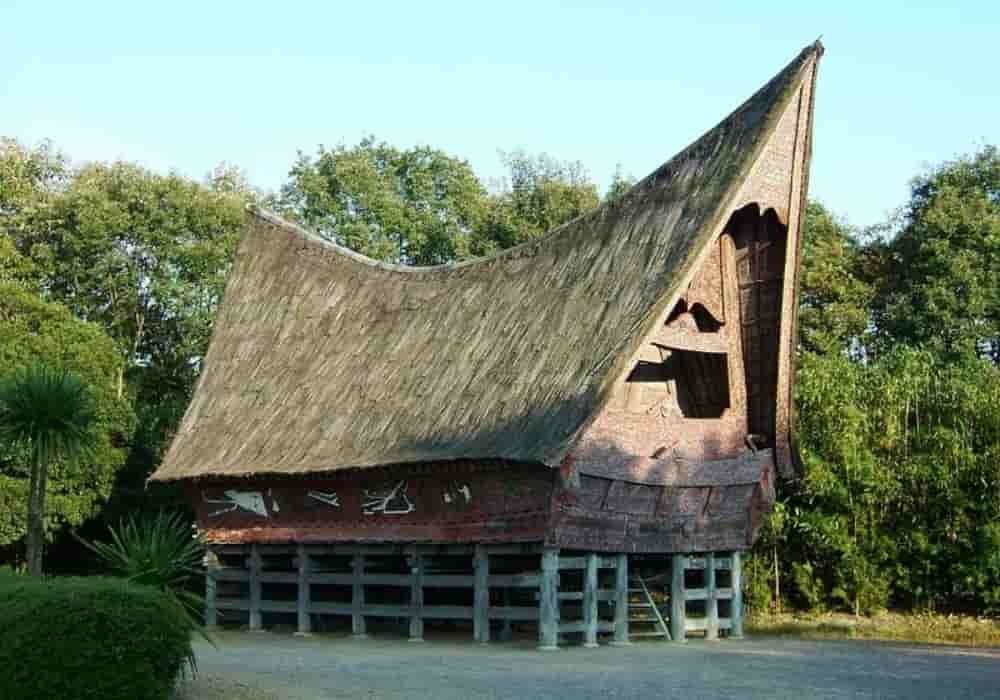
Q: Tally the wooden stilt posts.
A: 12